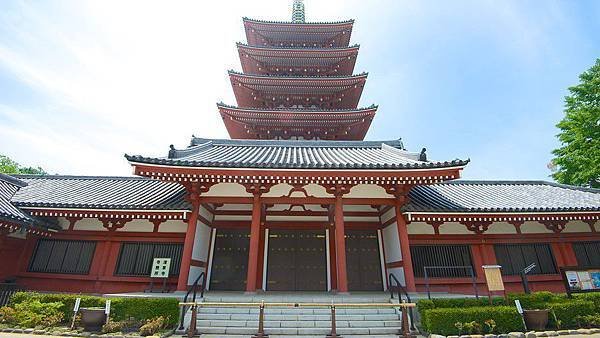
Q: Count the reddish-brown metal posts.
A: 4